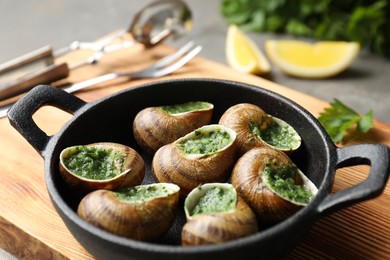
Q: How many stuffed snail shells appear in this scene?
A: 7